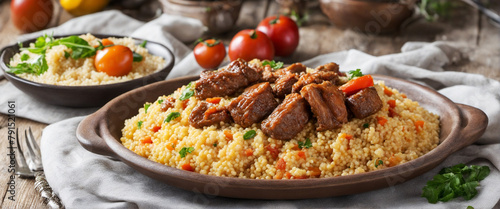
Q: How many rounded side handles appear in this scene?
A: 2